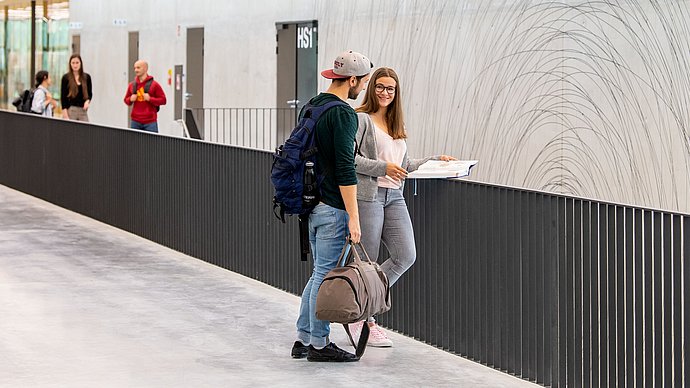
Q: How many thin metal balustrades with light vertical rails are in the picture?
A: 1